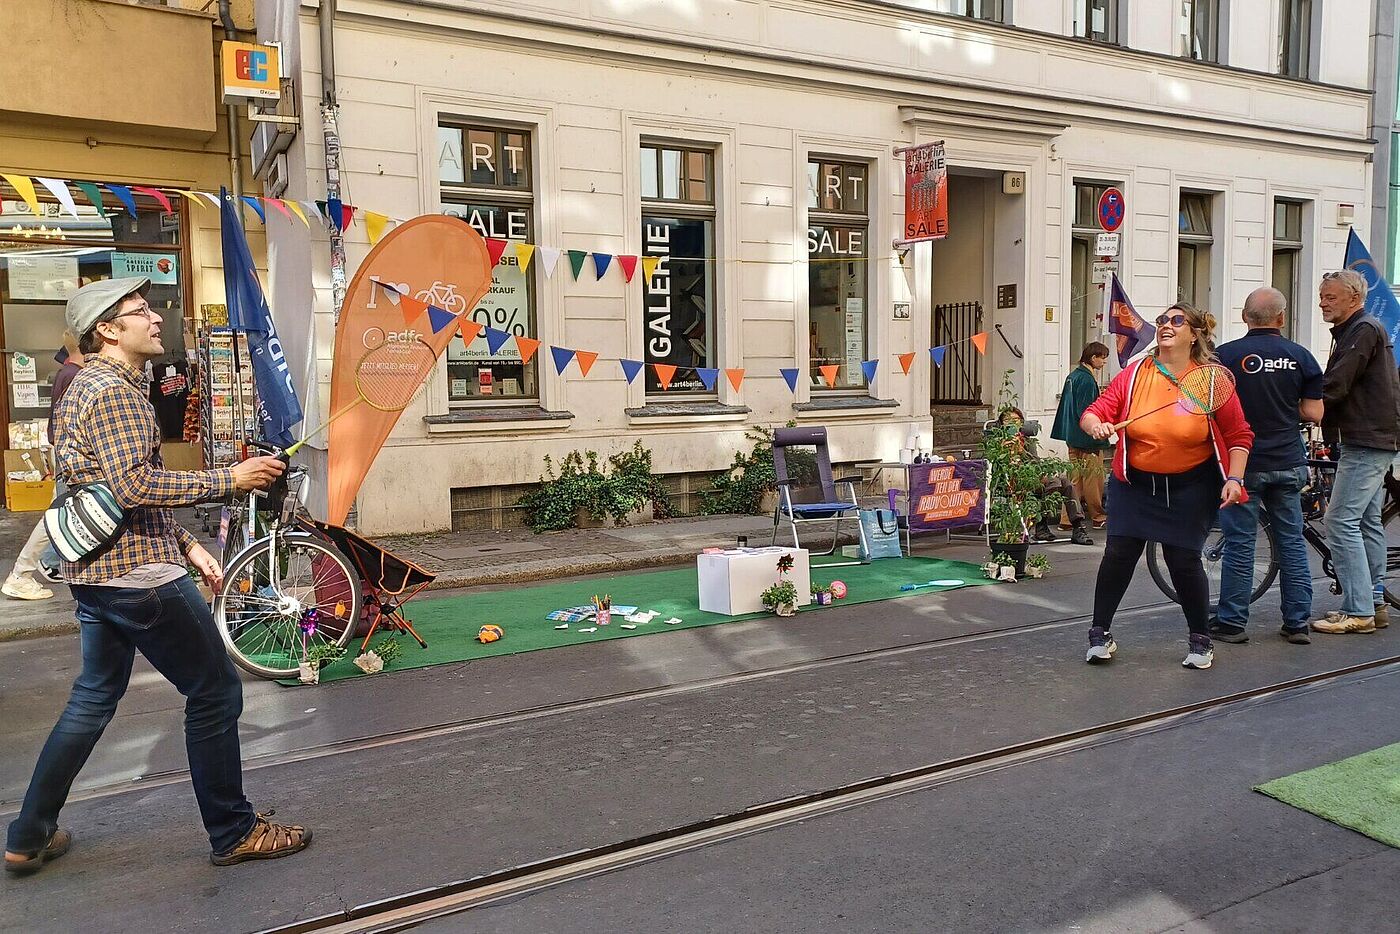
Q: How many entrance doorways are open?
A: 1